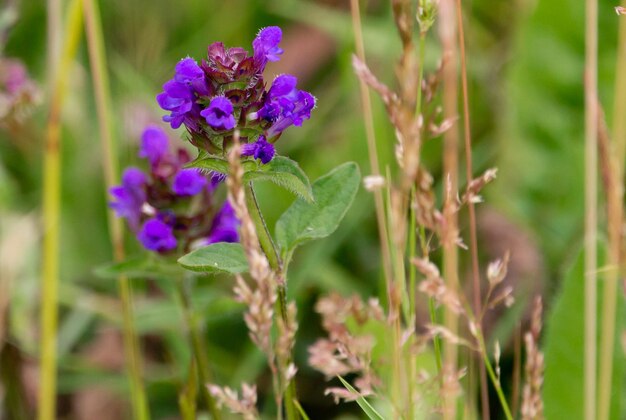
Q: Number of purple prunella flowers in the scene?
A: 2